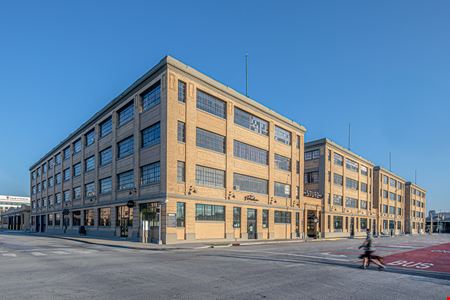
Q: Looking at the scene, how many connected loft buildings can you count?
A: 4